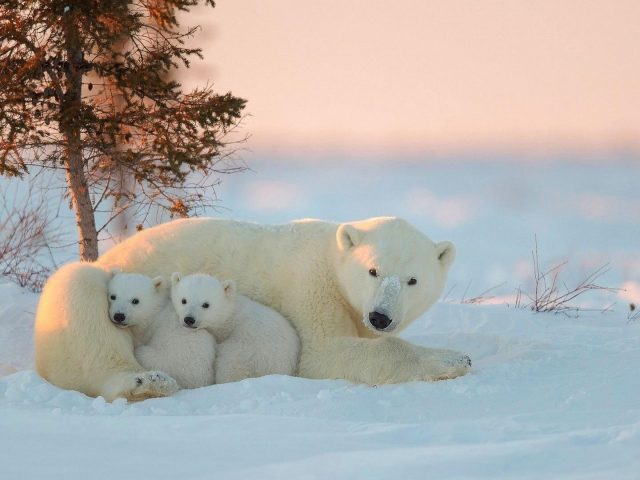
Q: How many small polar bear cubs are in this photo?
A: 2